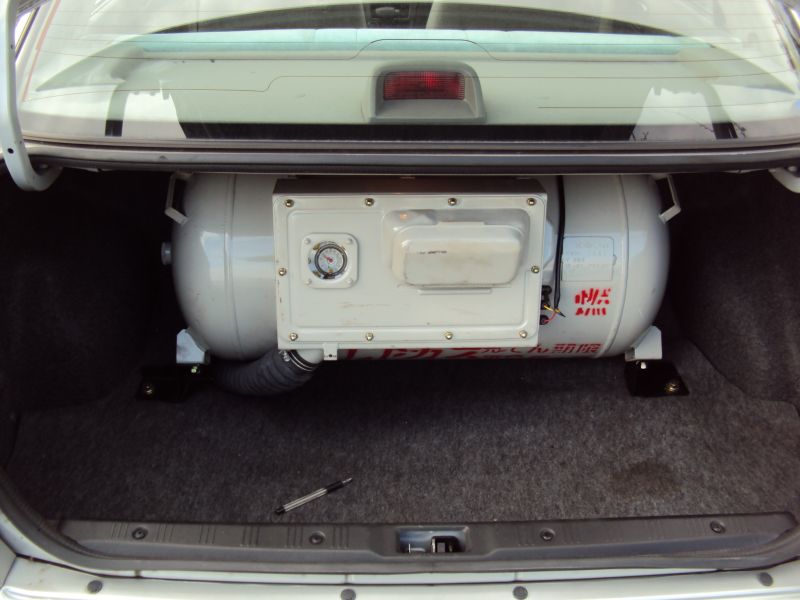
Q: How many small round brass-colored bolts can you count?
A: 10